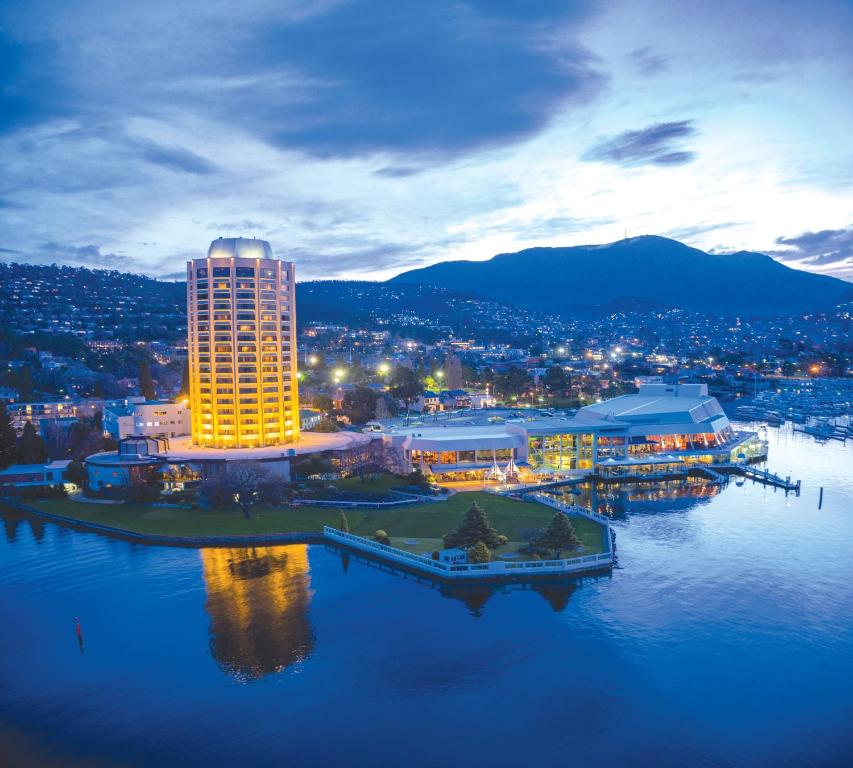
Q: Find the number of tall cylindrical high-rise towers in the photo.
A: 1